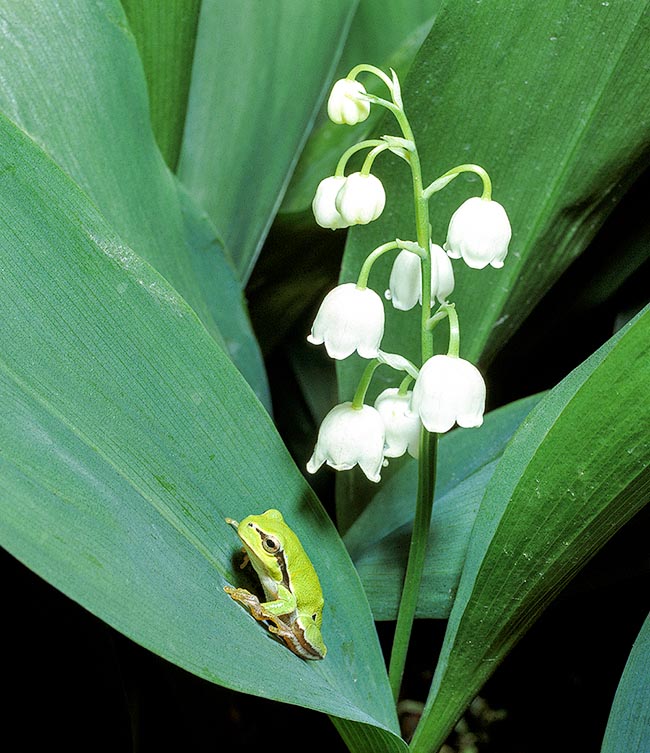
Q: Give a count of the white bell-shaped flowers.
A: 9